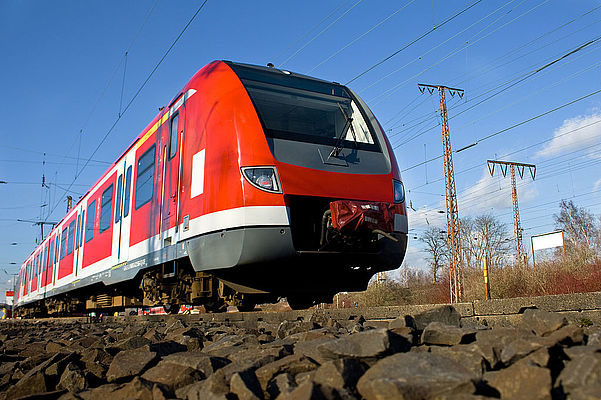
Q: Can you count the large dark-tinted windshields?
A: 1